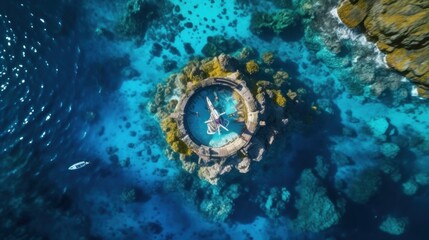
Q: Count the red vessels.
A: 0